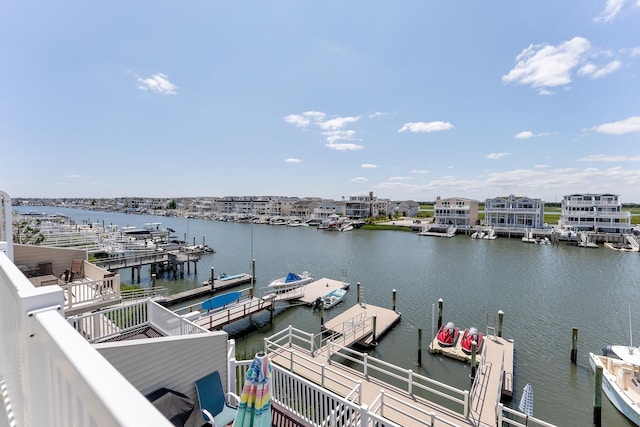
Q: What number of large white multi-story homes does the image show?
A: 3